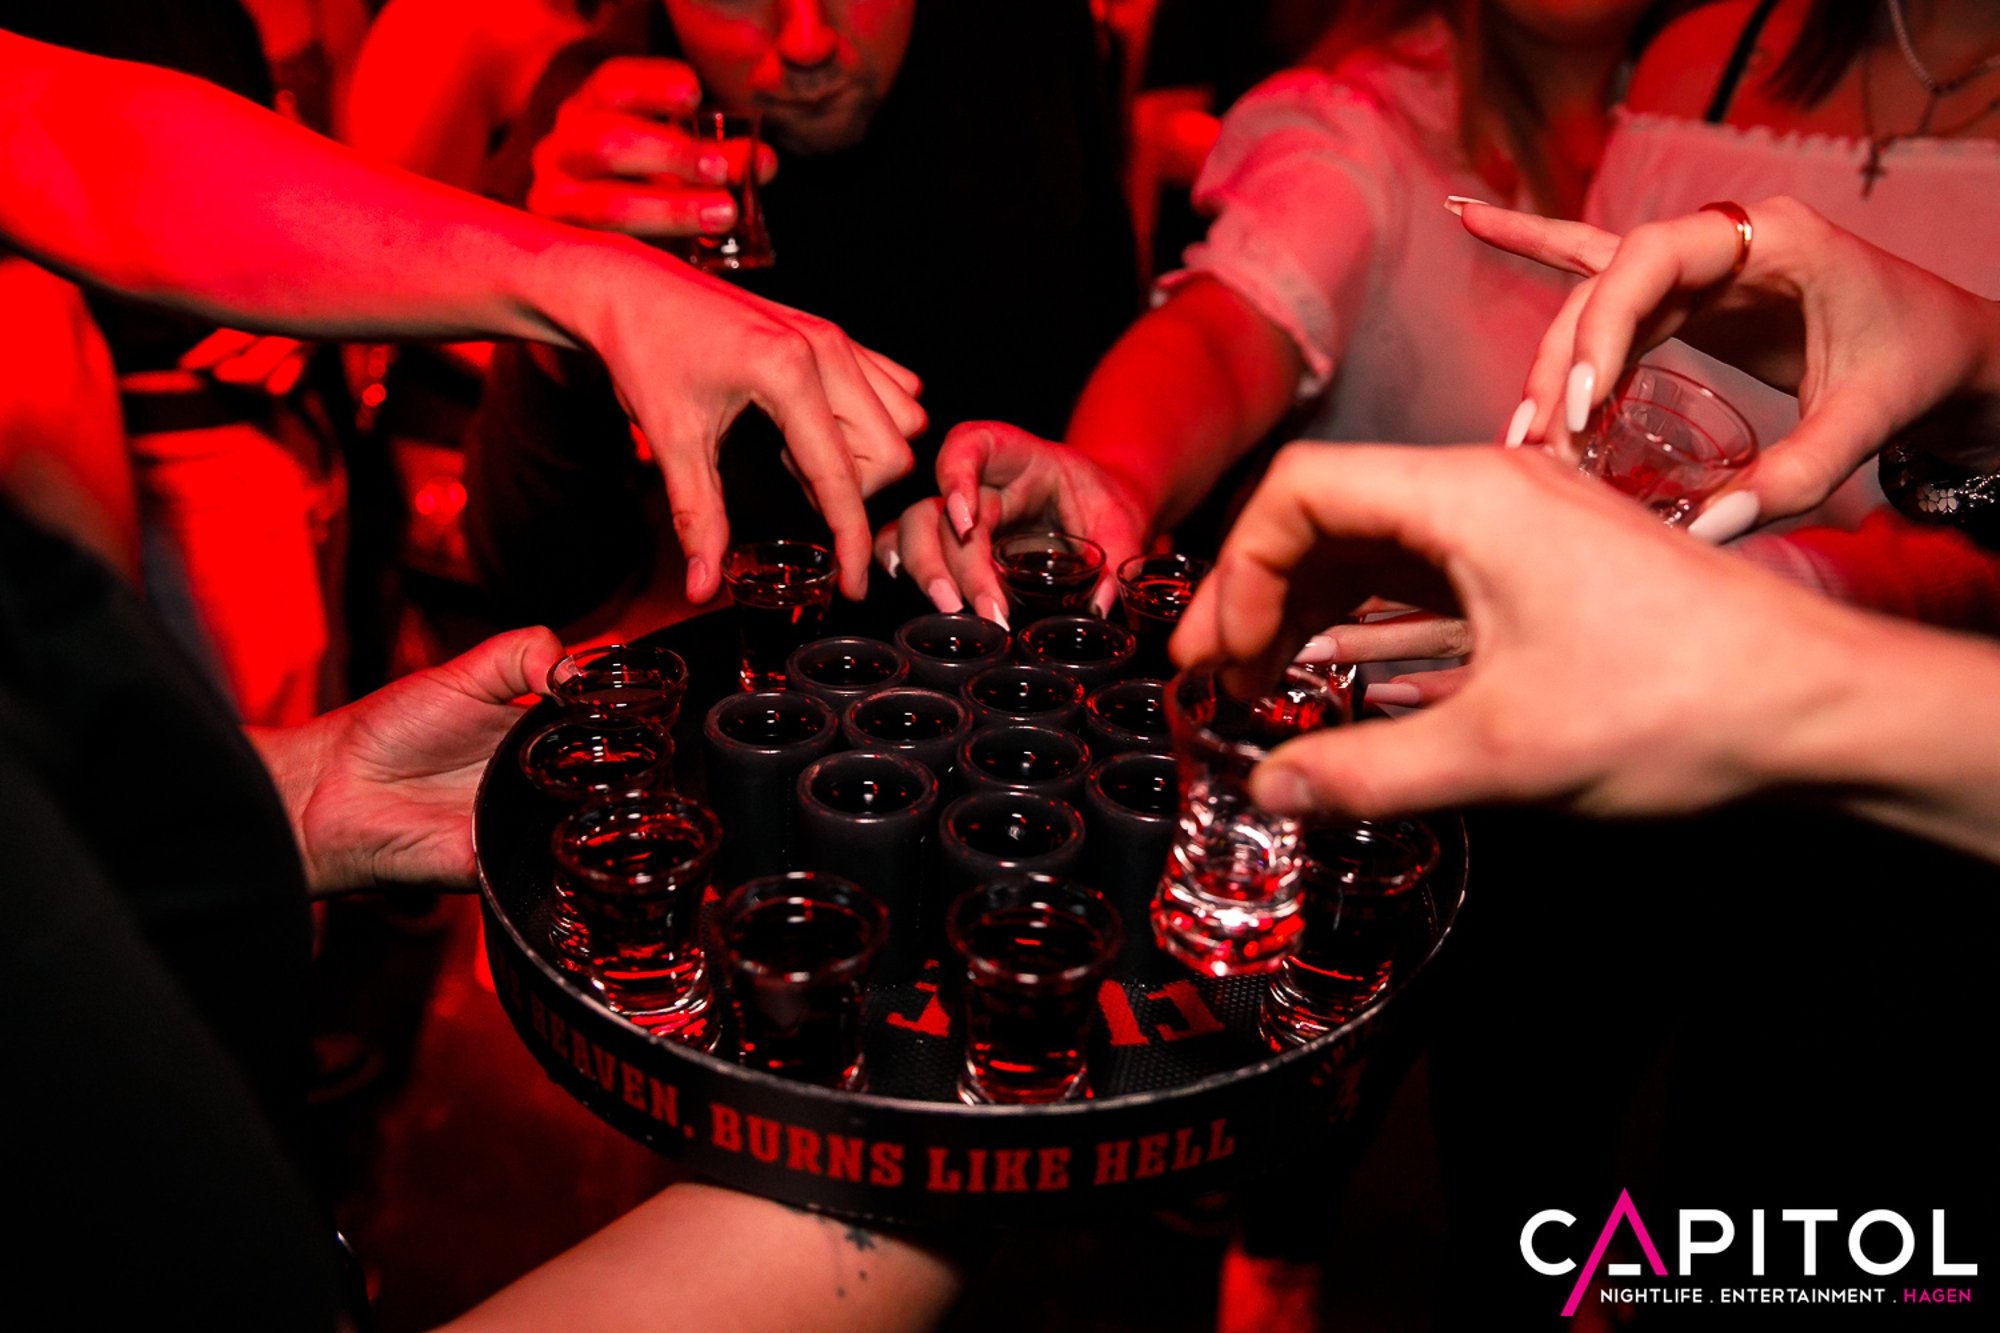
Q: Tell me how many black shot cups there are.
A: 11